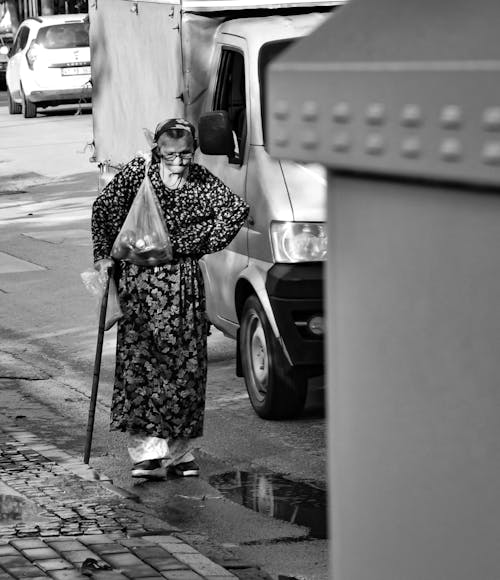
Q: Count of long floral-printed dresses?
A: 1